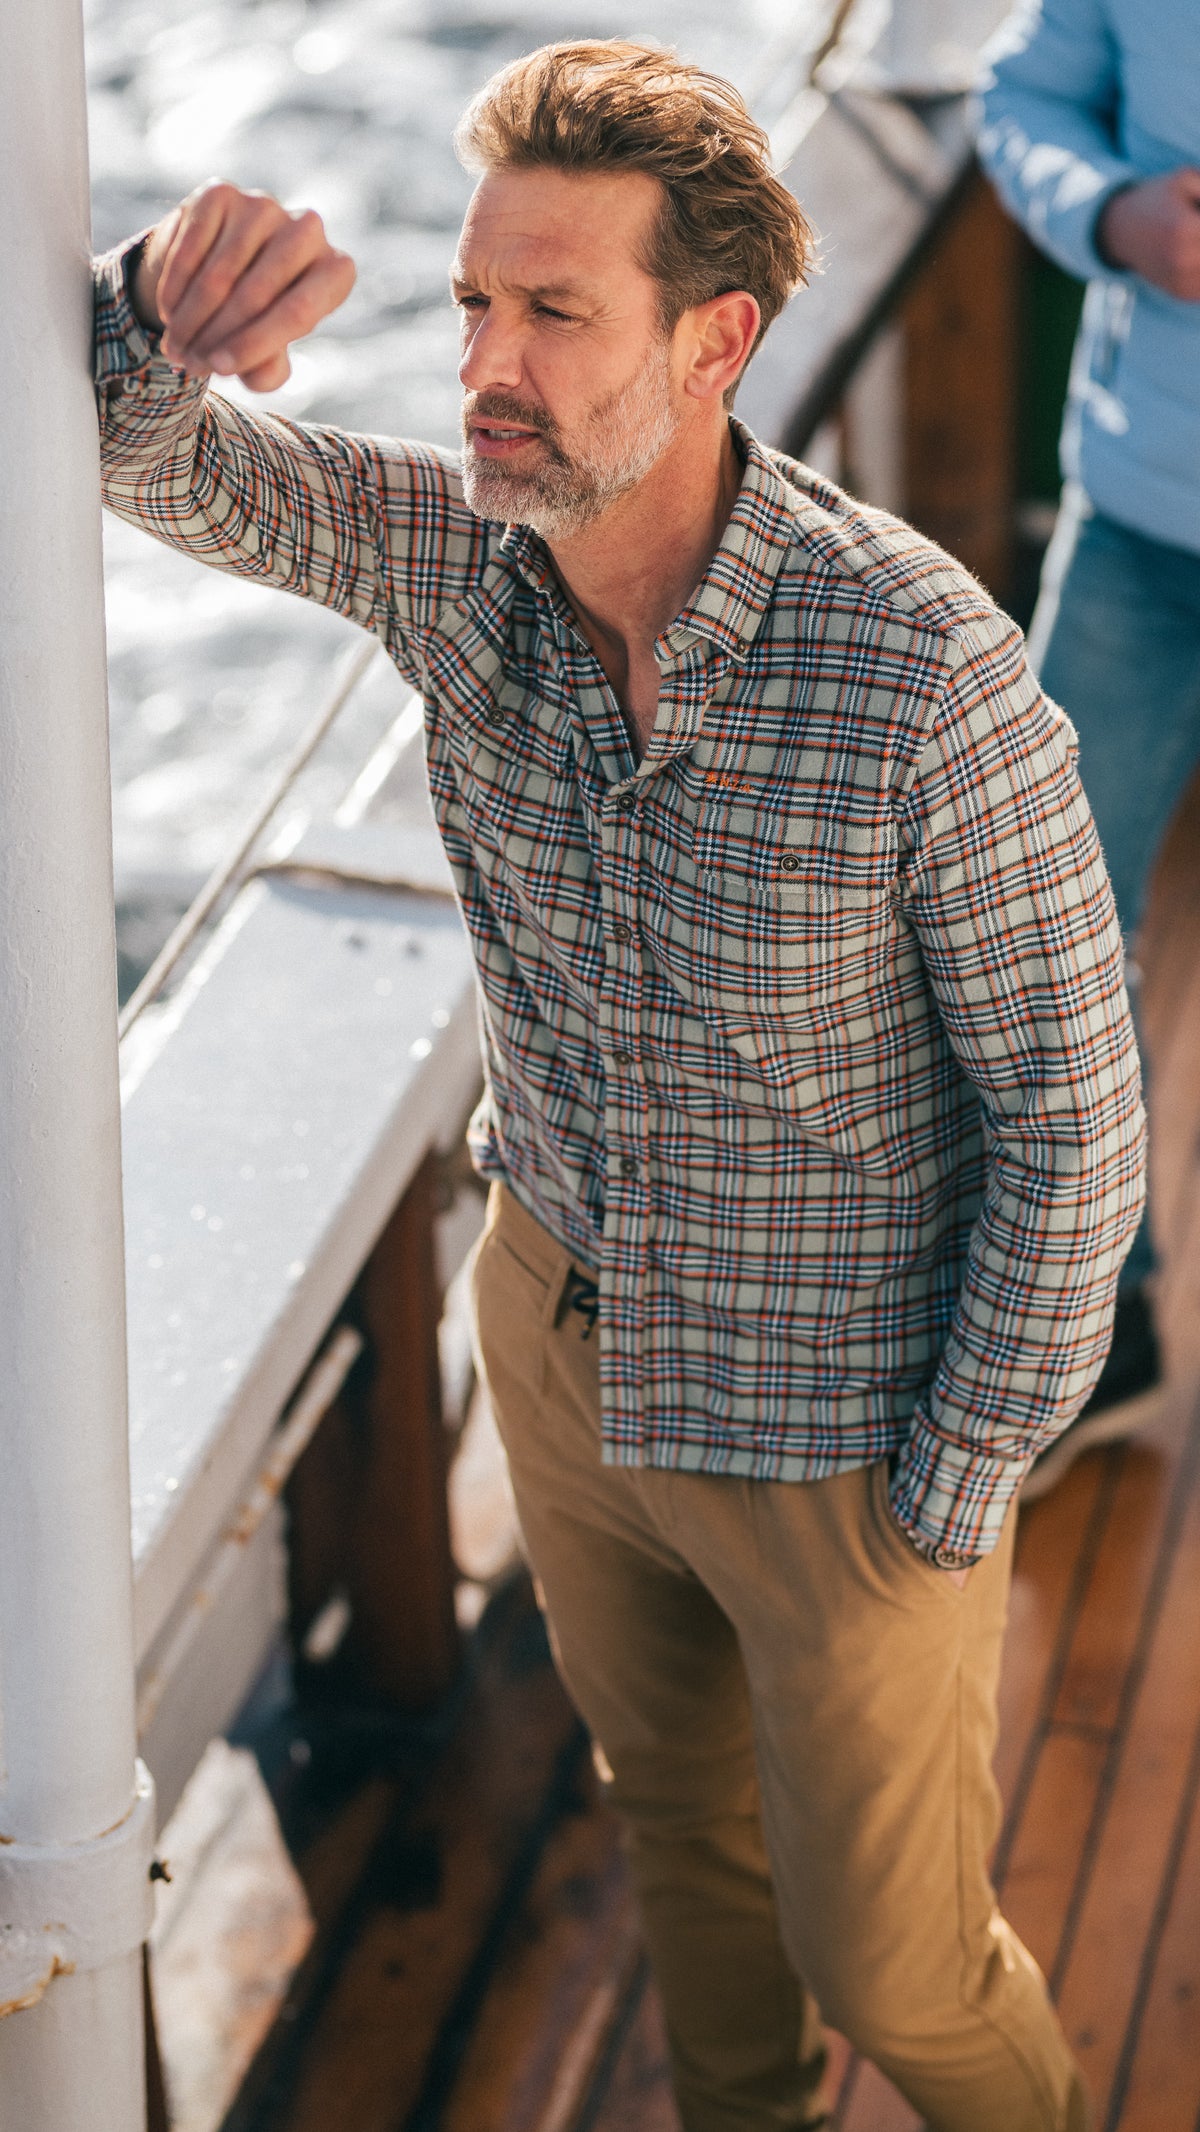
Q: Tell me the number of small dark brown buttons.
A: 8